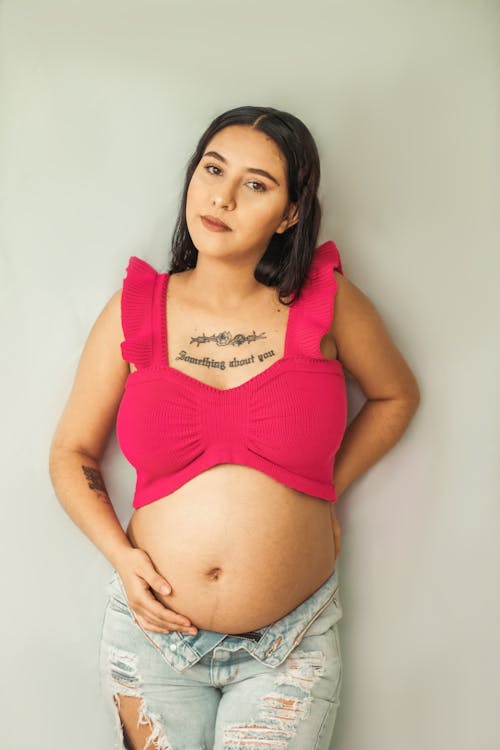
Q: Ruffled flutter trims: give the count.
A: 2